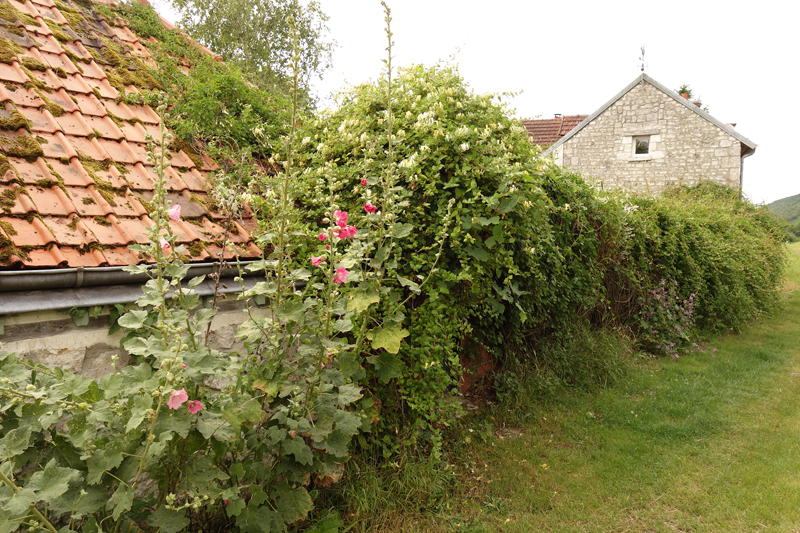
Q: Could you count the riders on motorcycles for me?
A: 0